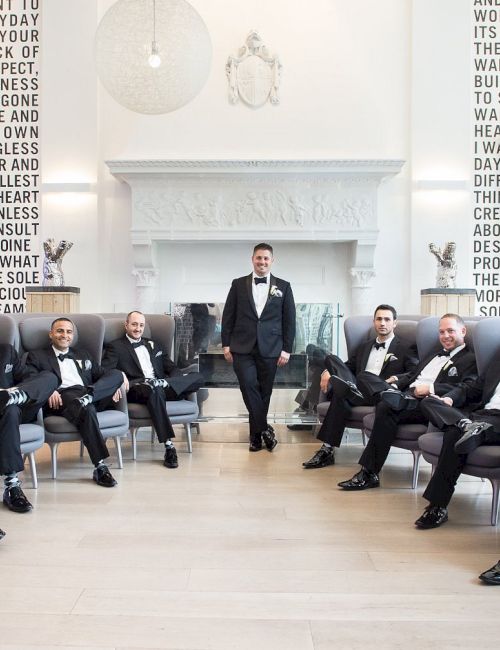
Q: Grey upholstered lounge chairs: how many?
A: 6